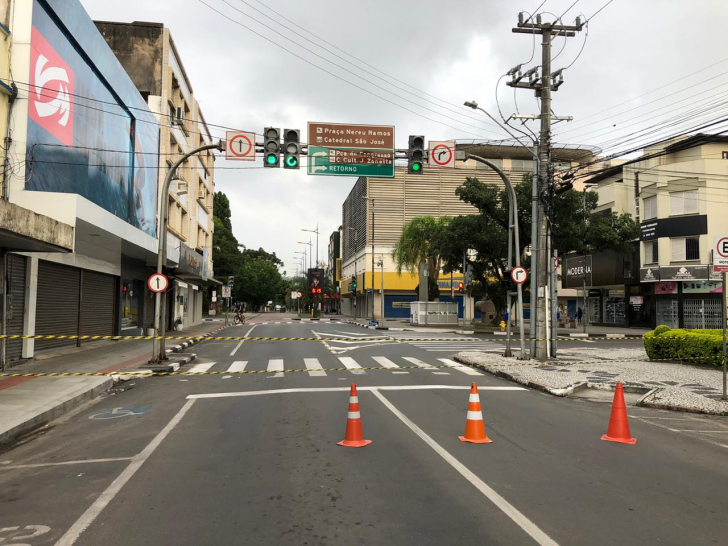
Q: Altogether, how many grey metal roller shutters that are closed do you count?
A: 3